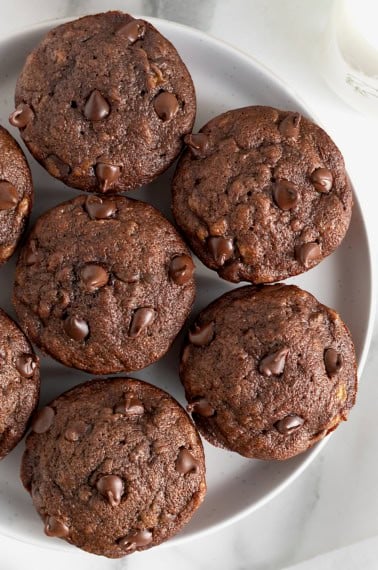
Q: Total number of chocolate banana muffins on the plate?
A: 7